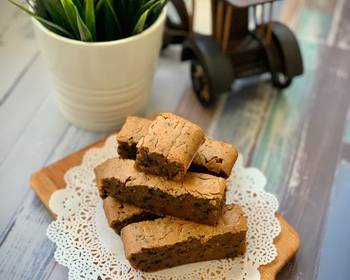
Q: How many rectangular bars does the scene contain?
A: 5